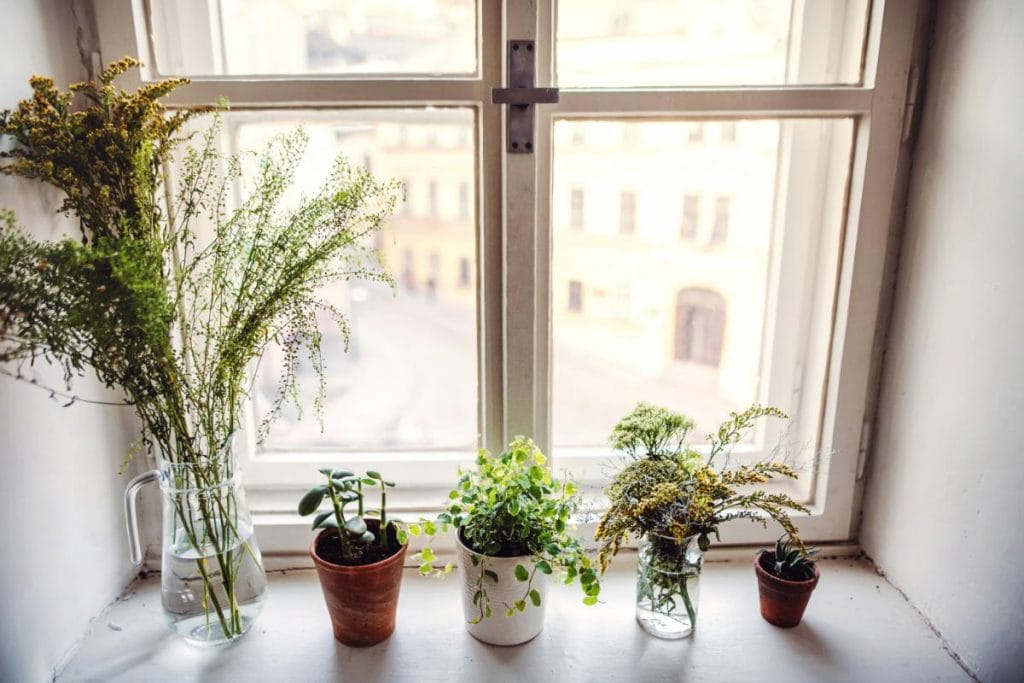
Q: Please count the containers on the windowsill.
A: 5